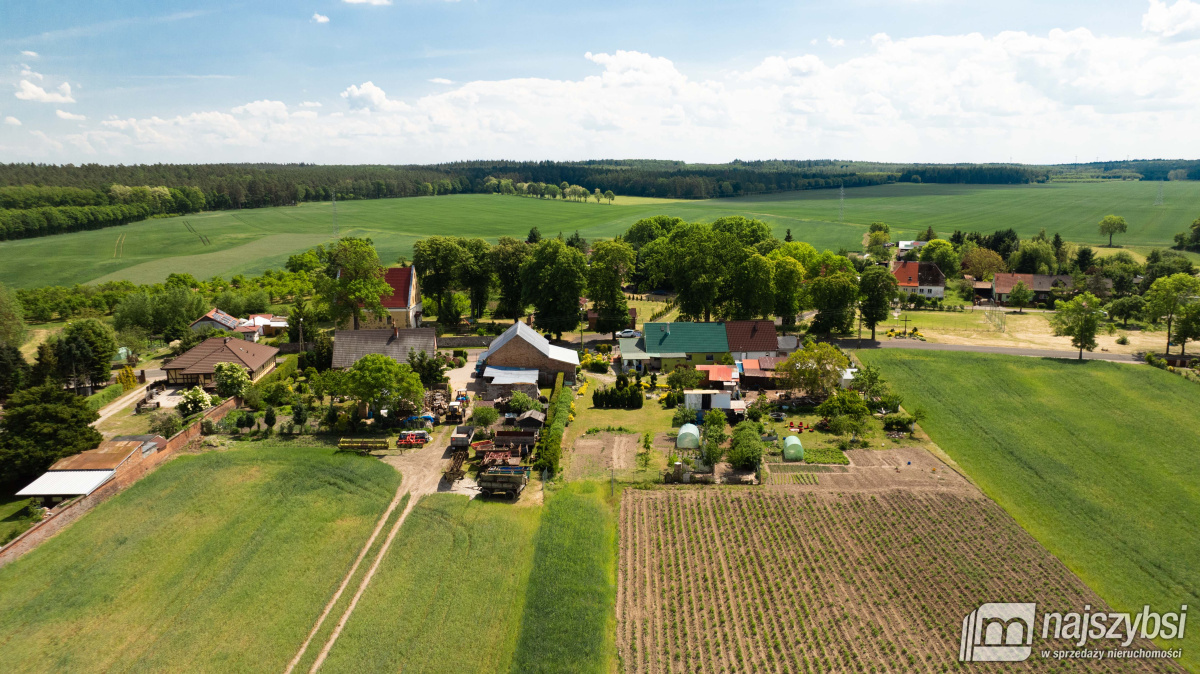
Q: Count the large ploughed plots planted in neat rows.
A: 1